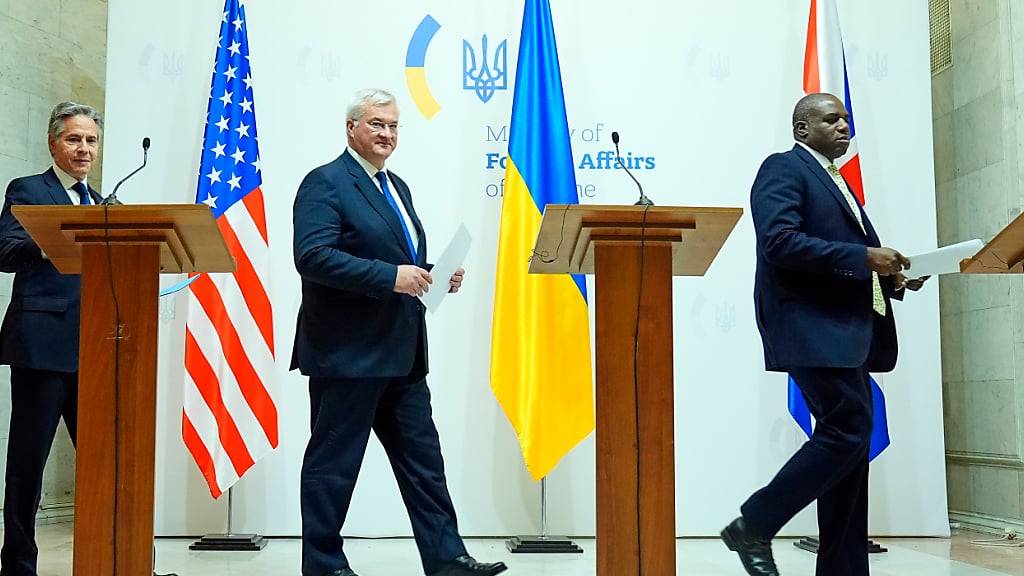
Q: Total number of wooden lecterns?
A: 3